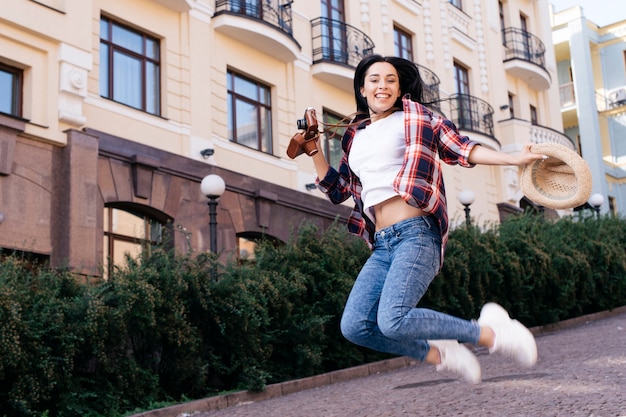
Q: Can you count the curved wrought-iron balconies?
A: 5